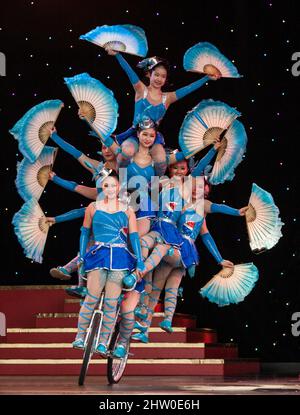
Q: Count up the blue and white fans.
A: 10